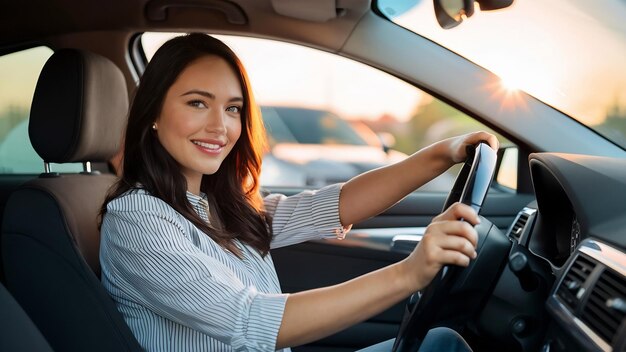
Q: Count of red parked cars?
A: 0